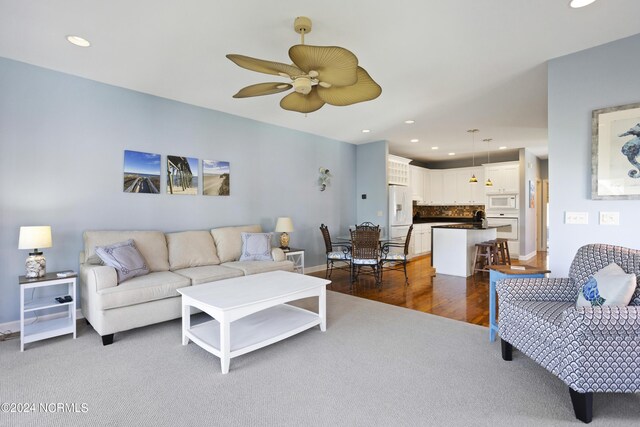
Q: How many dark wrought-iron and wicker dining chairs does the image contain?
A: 4